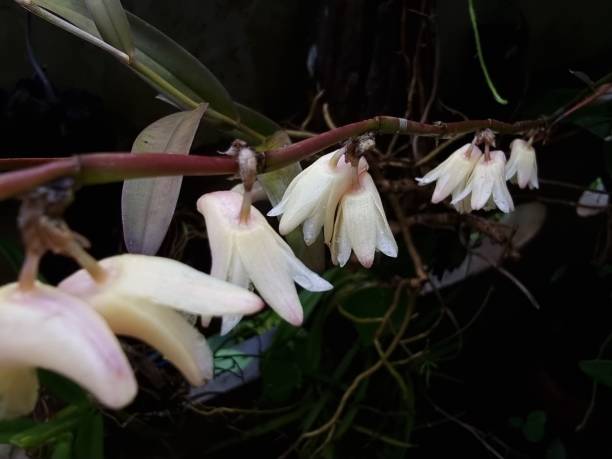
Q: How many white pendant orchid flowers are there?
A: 8